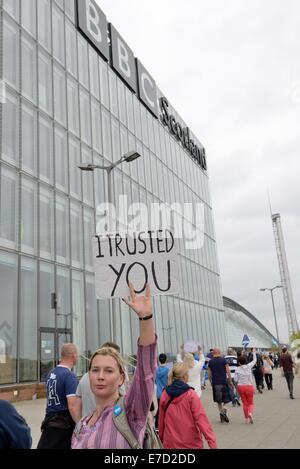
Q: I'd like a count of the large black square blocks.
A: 3